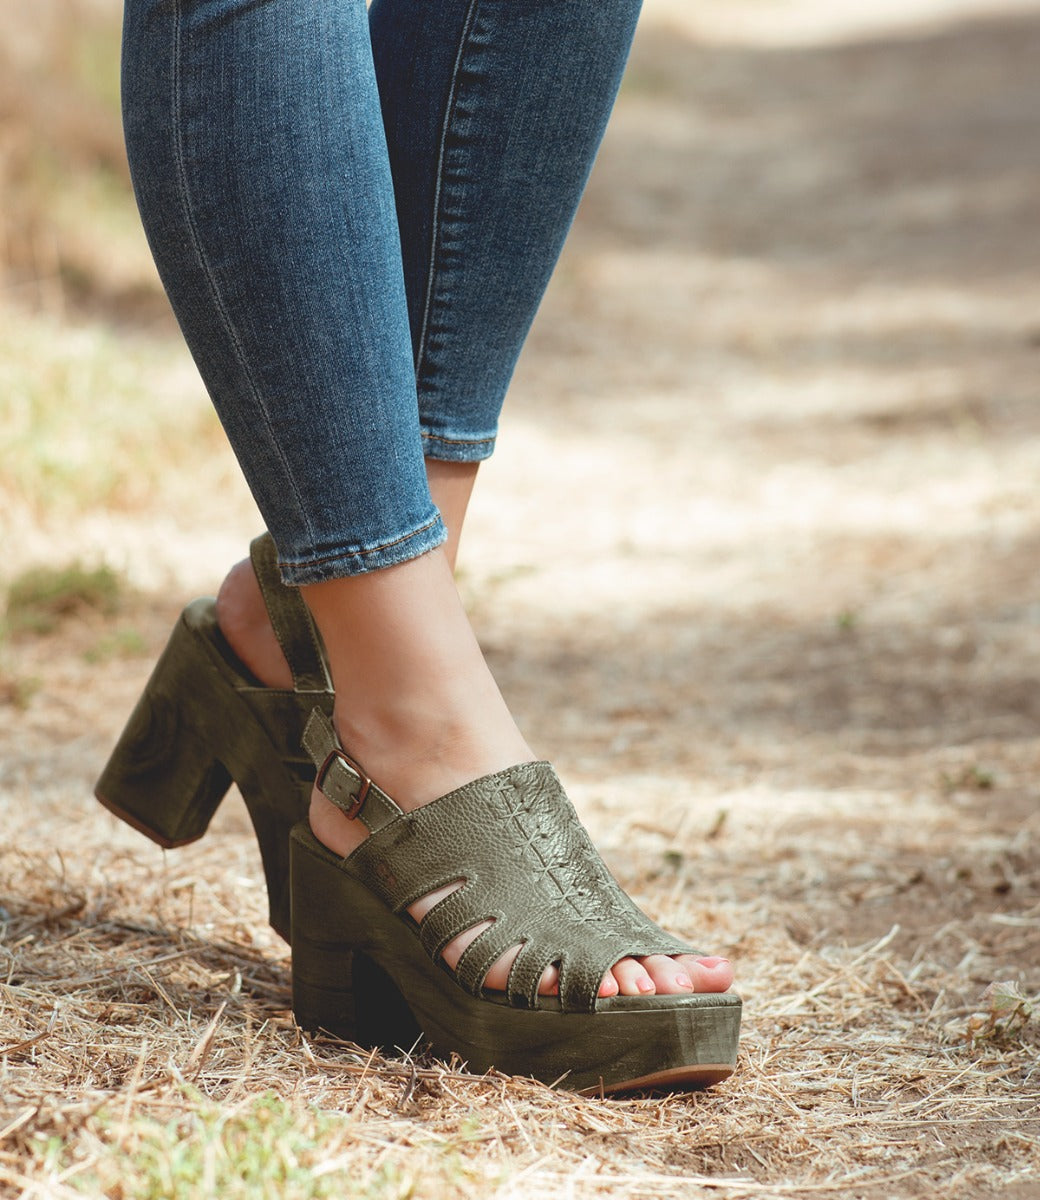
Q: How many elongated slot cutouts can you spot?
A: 4